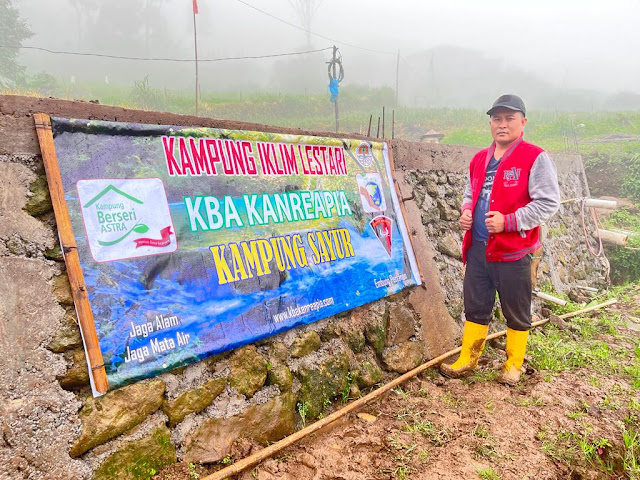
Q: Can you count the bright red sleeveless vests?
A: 0